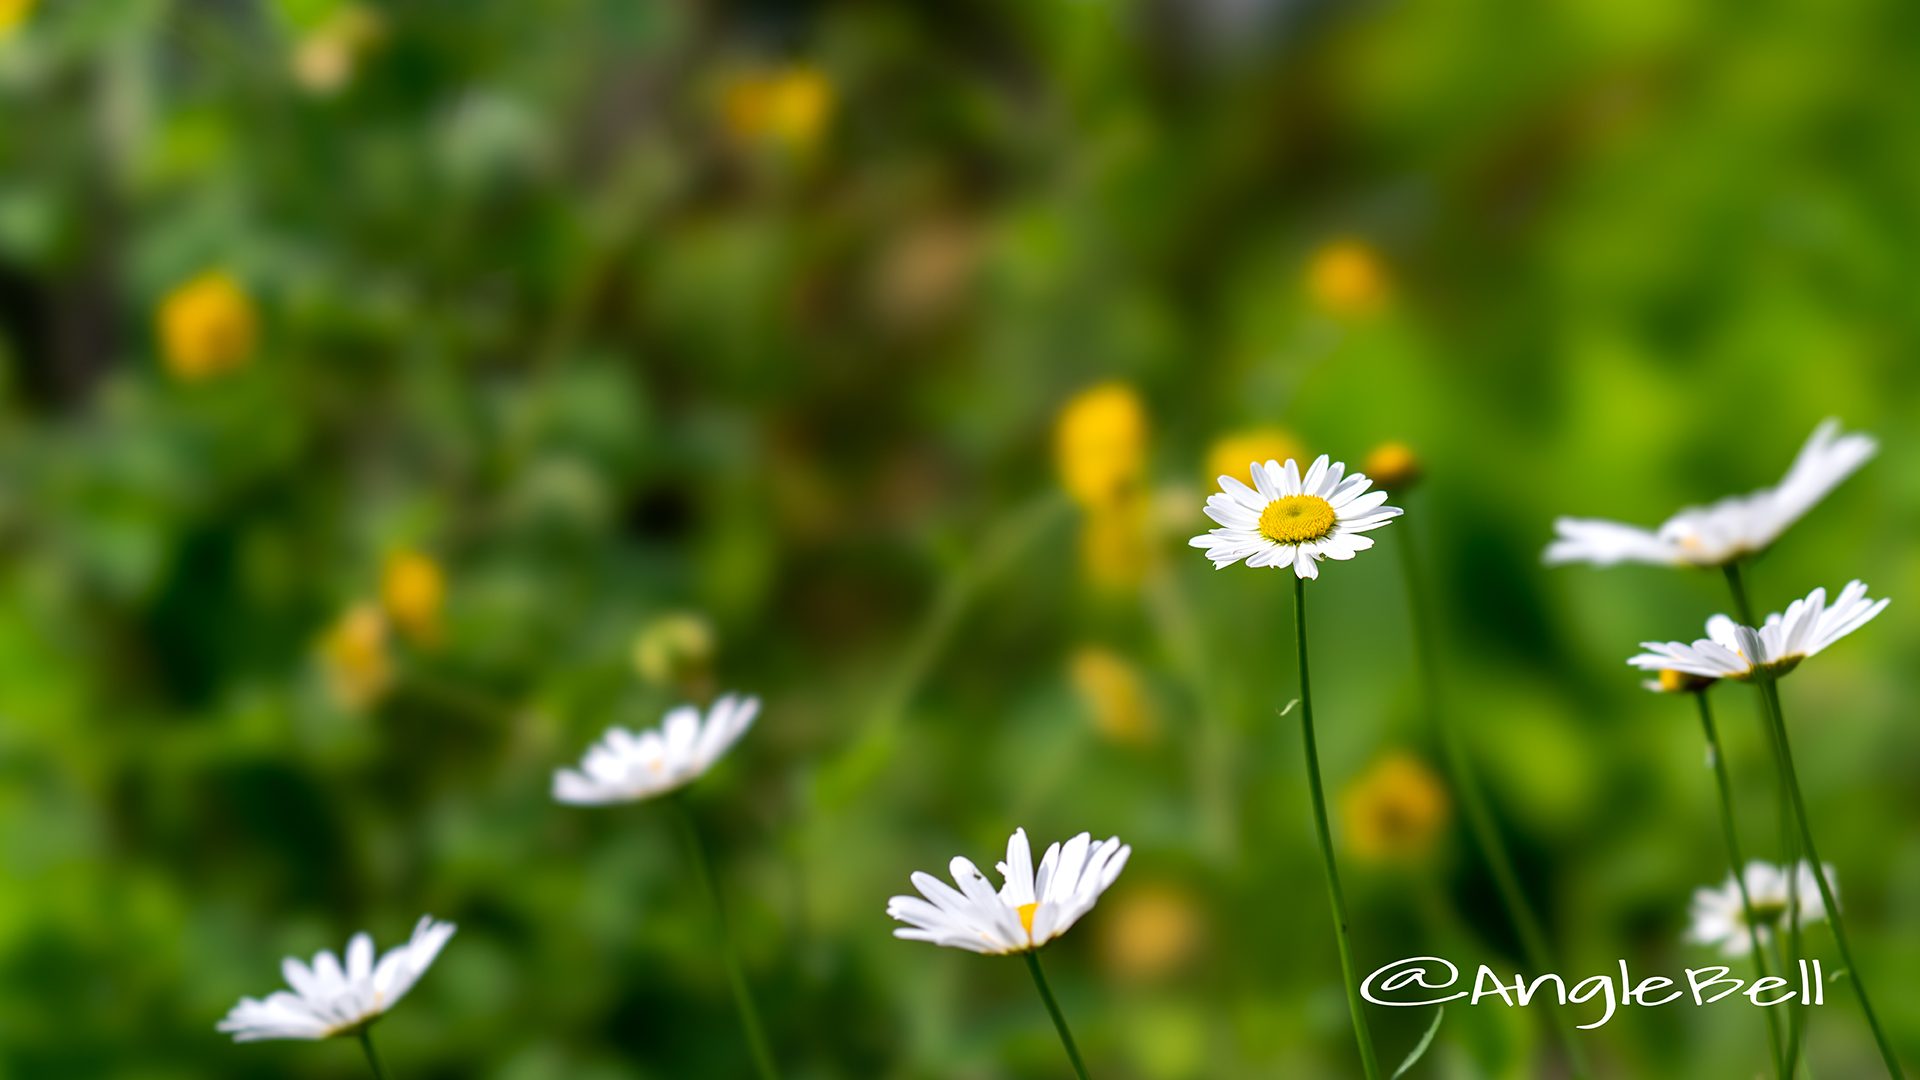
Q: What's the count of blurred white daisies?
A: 4